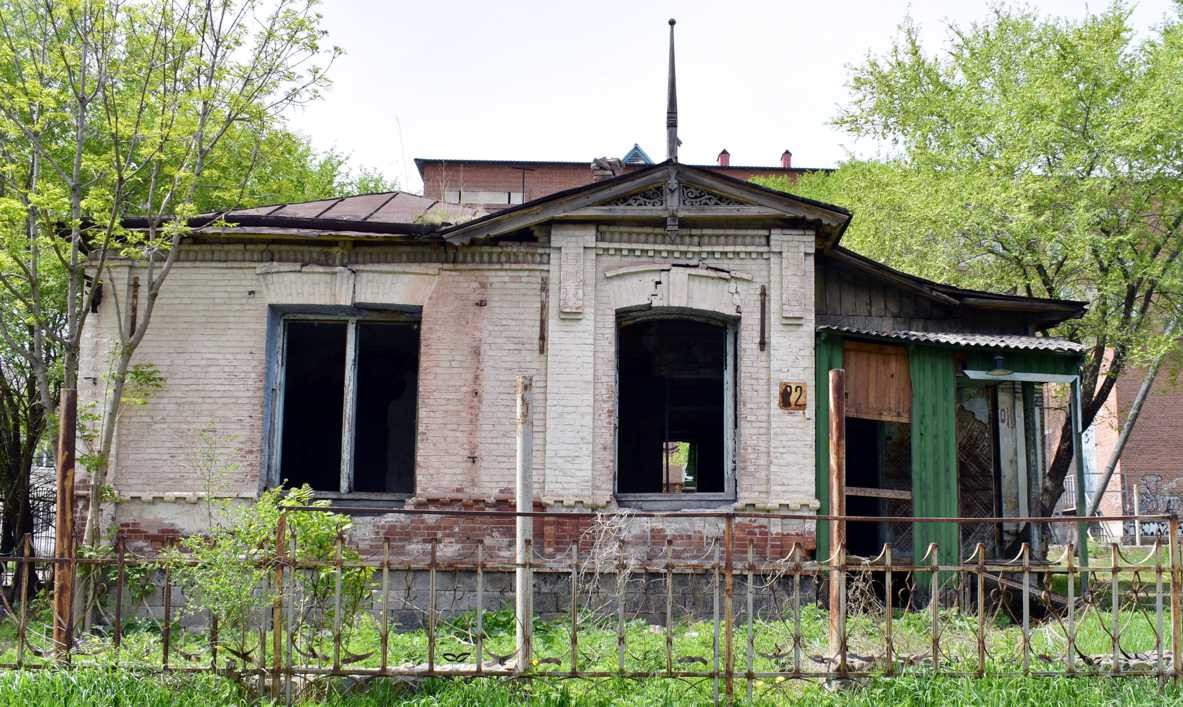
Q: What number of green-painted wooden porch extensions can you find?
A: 1